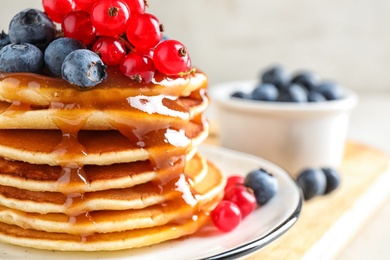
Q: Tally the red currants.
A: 12